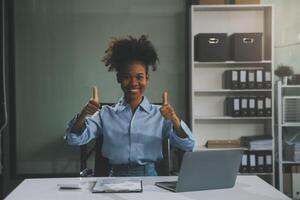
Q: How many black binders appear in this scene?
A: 14